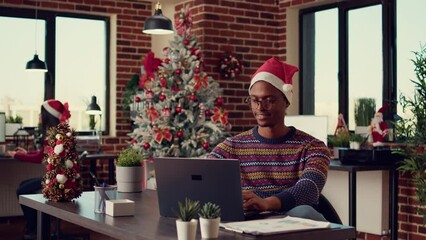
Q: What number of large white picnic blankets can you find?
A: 0